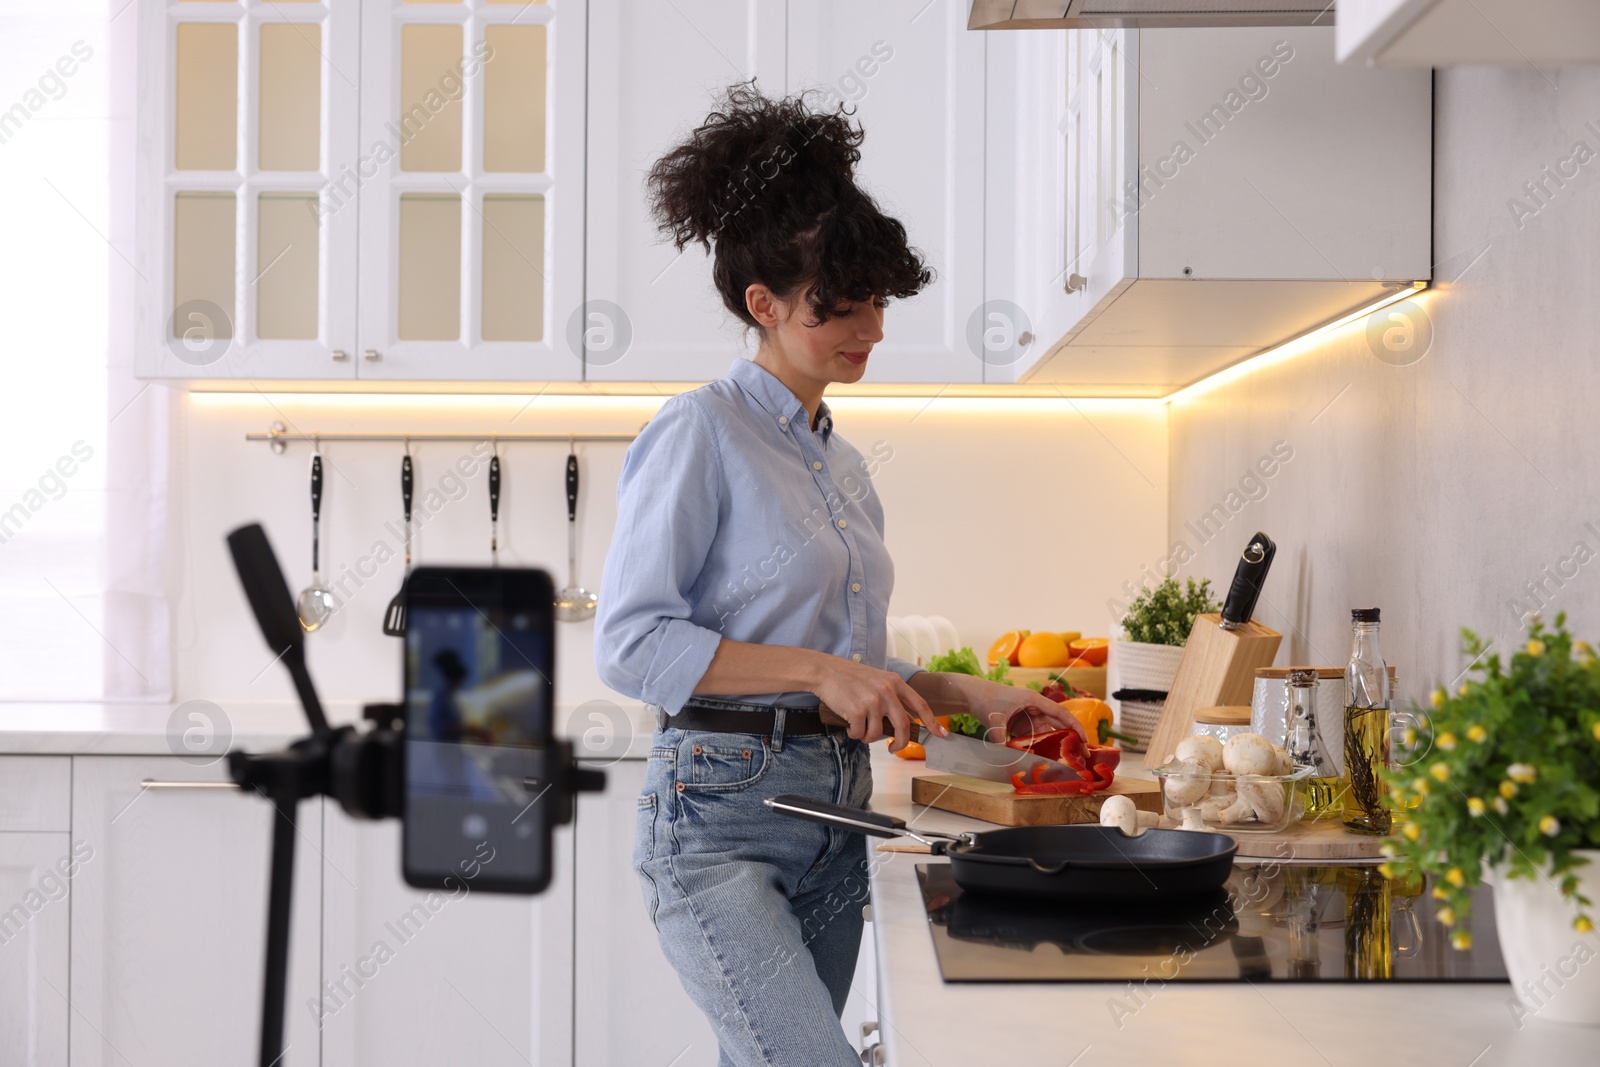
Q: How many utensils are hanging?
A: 4